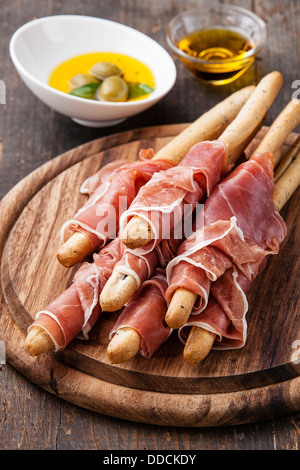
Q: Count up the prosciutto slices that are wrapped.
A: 7